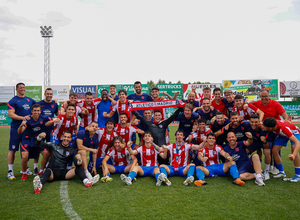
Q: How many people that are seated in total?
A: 6